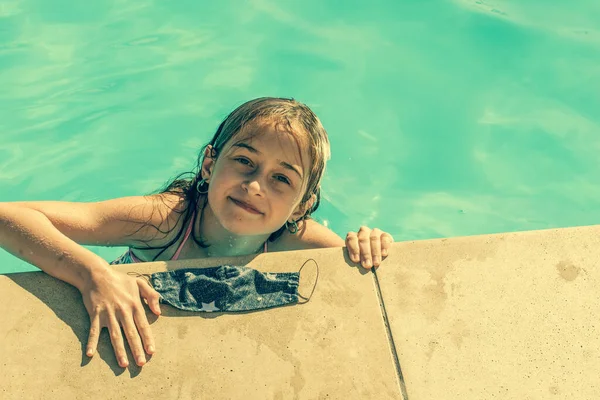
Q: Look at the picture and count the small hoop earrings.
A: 2